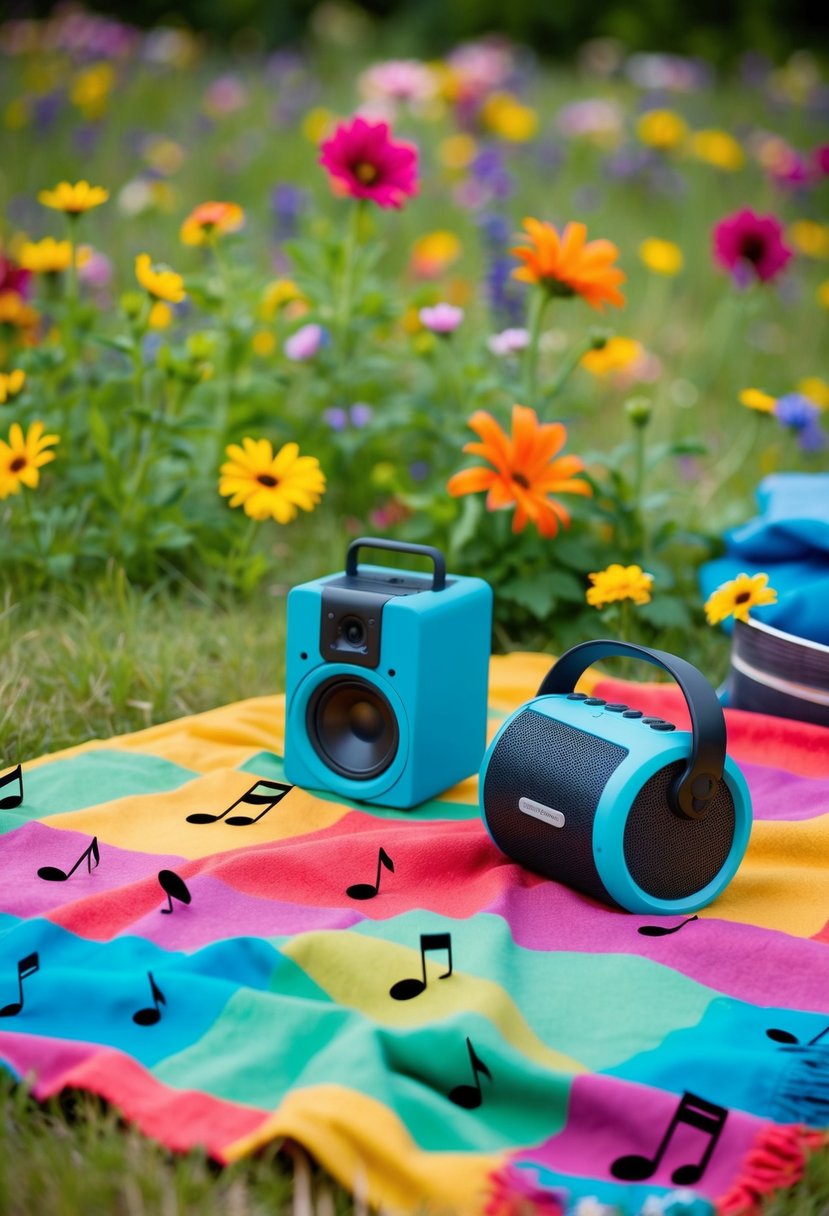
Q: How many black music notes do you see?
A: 12